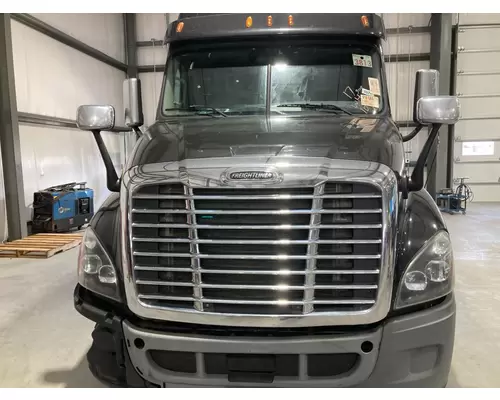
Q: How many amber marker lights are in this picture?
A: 5